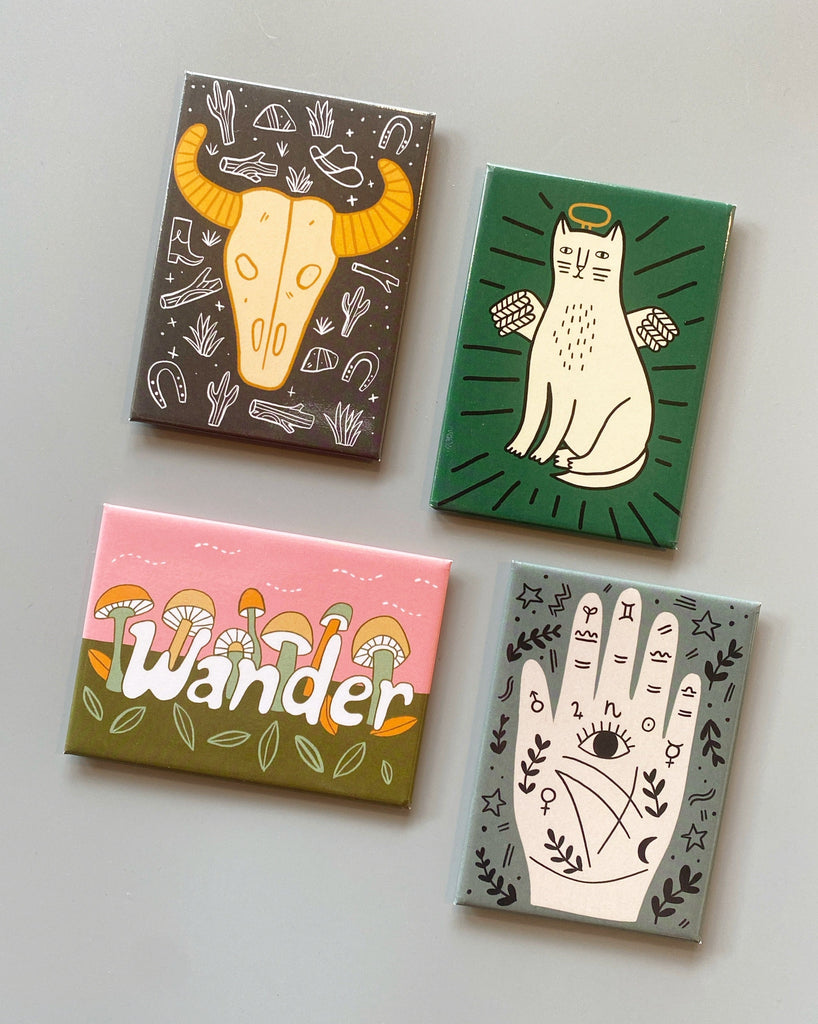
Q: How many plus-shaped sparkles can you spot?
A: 9